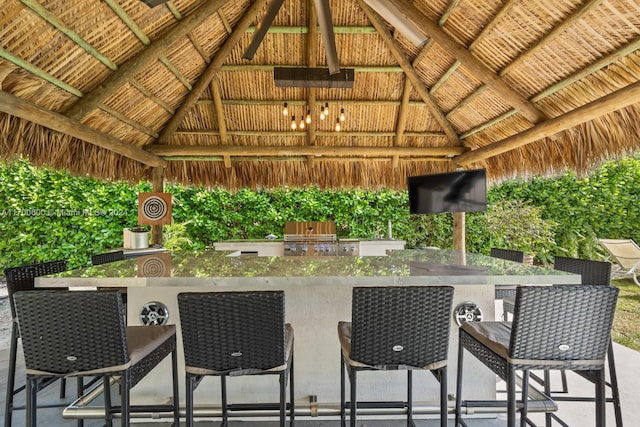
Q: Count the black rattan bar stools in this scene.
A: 8